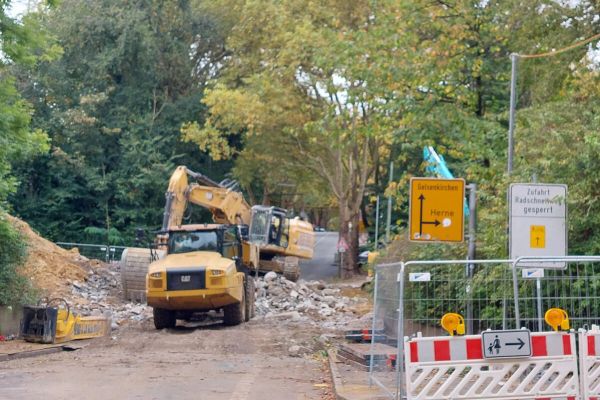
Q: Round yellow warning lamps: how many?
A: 2